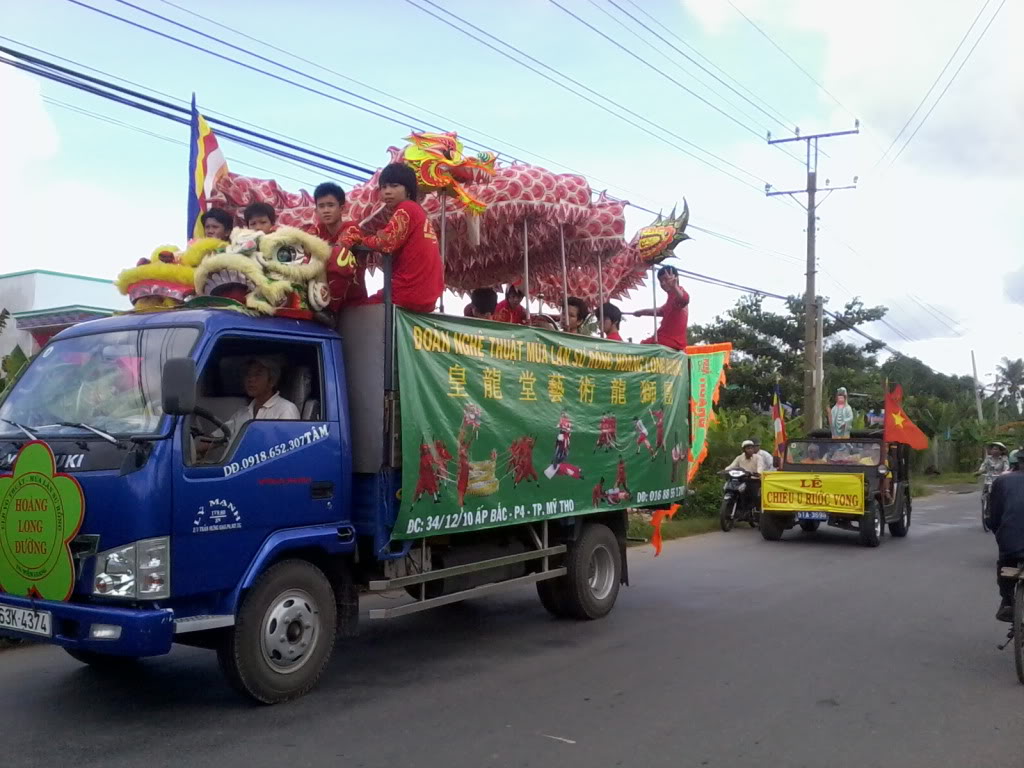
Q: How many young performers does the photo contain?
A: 9